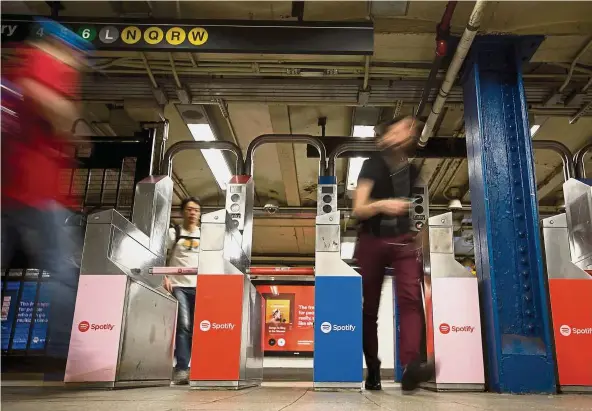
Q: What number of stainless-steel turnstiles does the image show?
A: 5